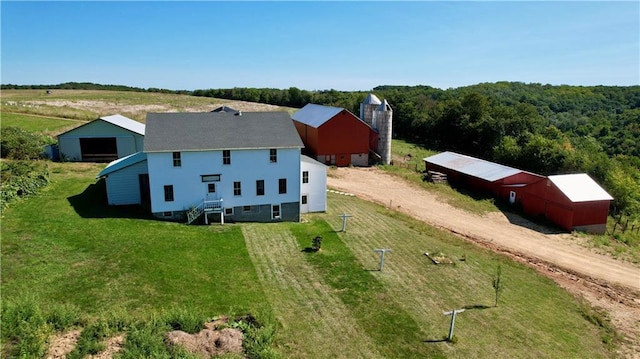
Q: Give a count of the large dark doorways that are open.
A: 1